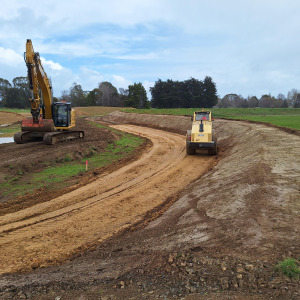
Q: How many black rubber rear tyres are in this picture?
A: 2